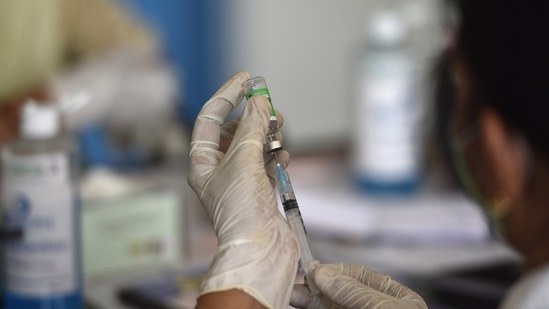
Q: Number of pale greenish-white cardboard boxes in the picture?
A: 1